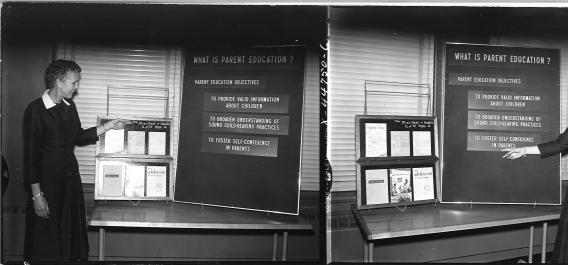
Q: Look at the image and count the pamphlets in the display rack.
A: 6